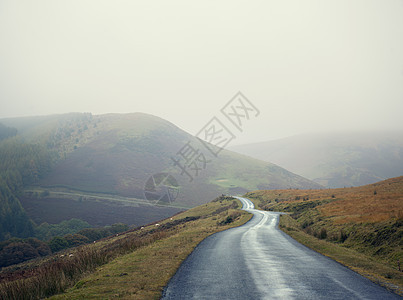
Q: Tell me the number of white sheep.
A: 7